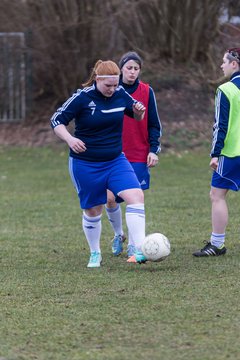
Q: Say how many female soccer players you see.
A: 3